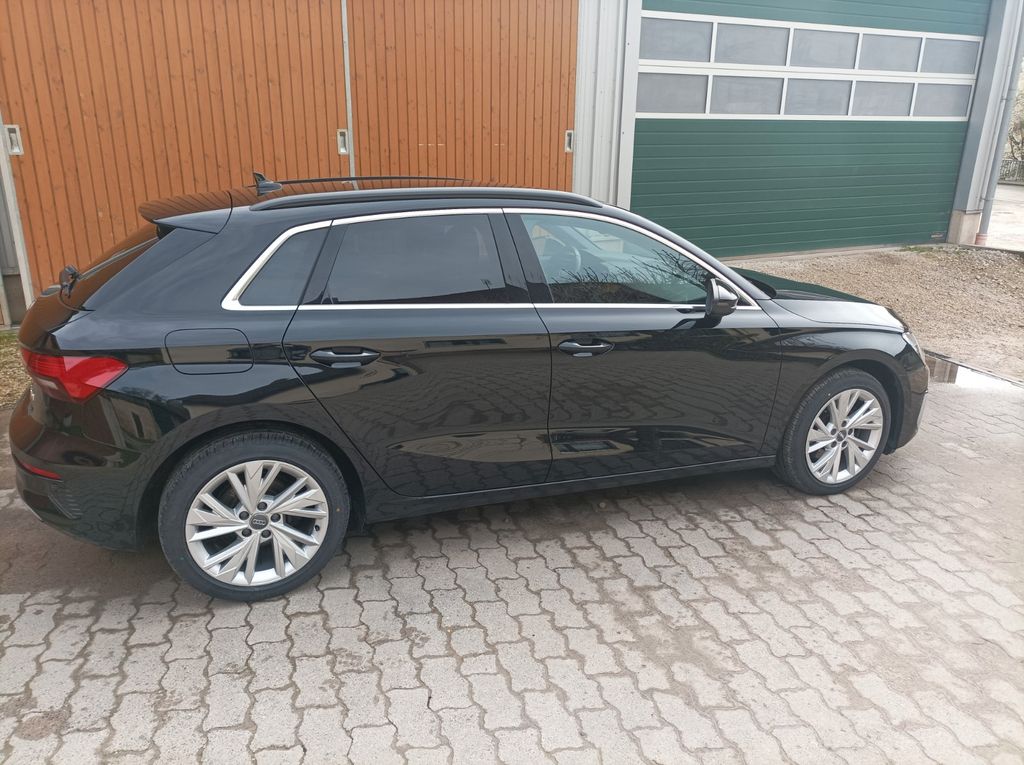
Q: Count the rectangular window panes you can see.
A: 10